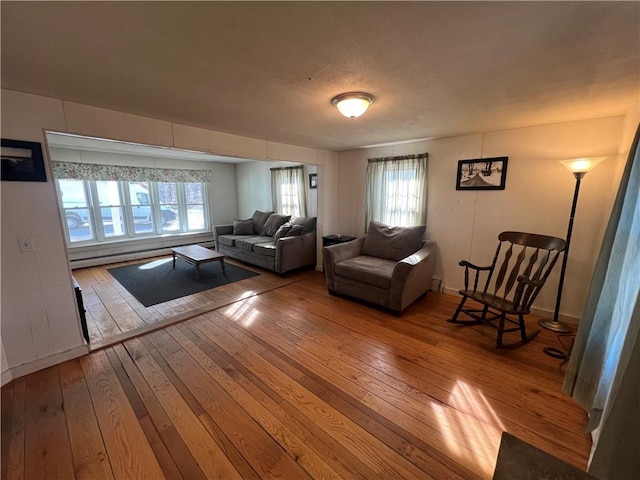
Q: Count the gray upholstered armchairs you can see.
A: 1